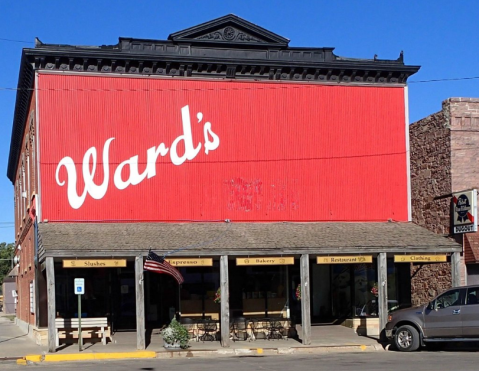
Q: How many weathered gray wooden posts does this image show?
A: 6